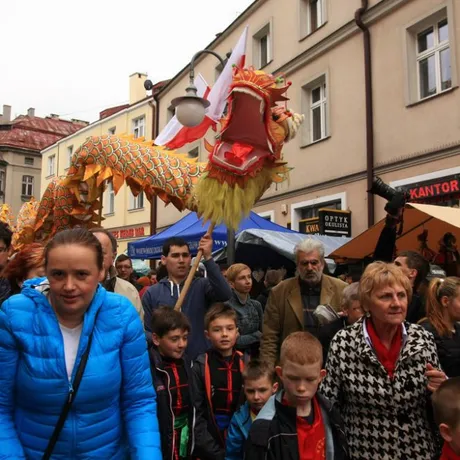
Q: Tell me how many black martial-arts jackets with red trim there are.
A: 2